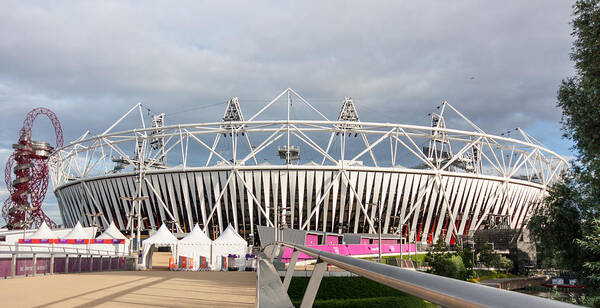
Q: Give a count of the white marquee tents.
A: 6